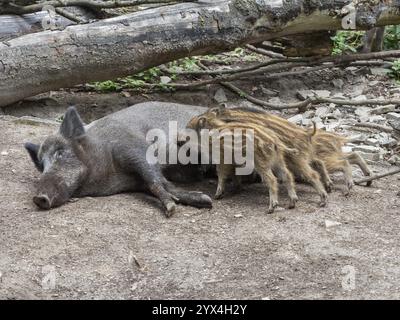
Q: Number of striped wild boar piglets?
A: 3